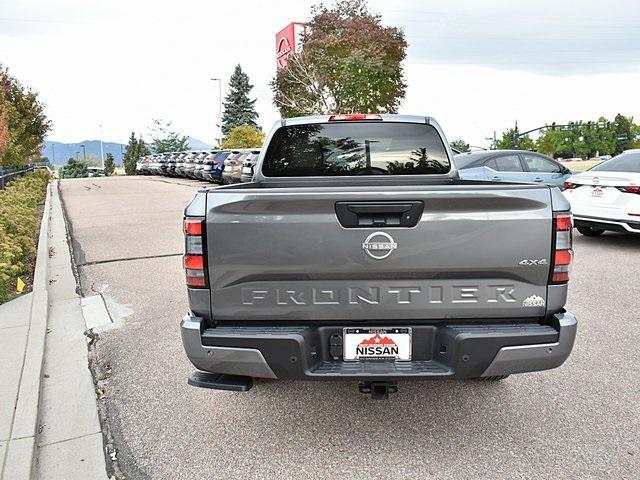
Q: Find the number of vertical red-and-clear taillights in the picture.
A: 2